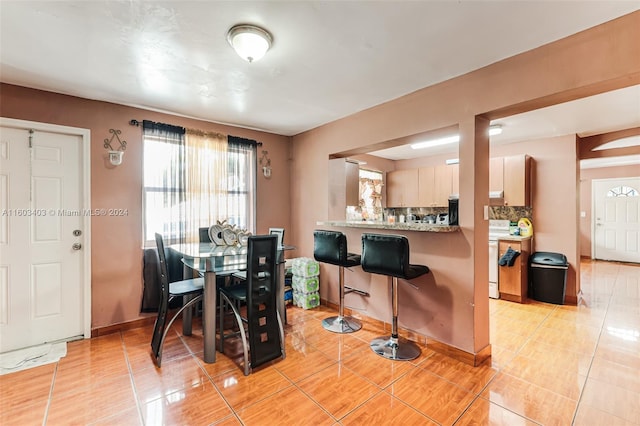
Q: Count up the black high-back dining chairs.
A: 4